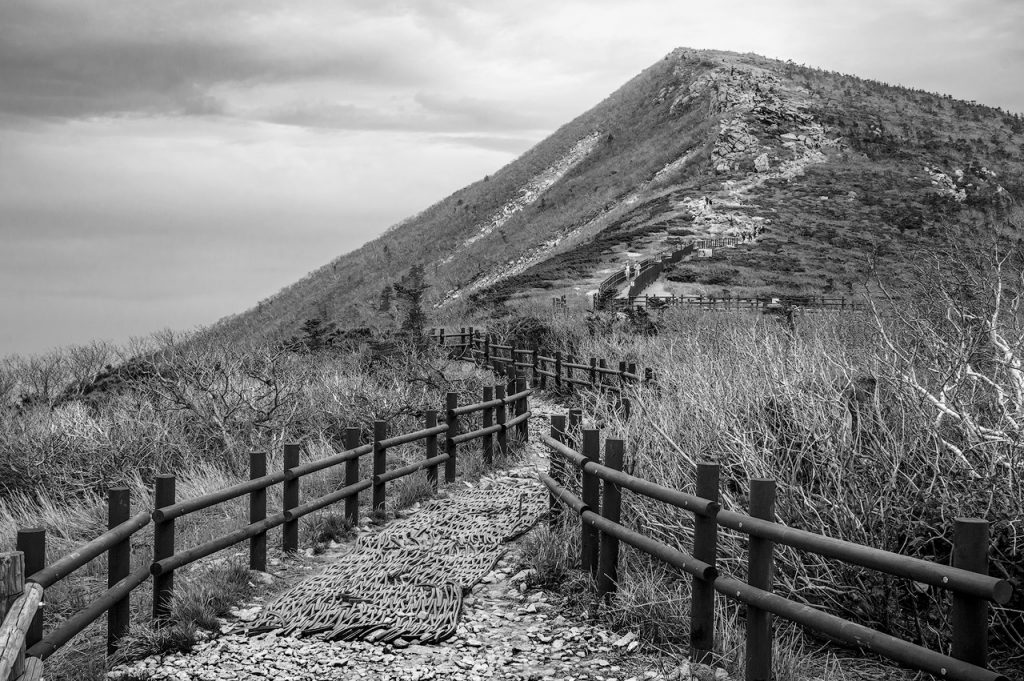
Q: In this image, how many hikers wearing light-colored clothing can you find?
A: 2